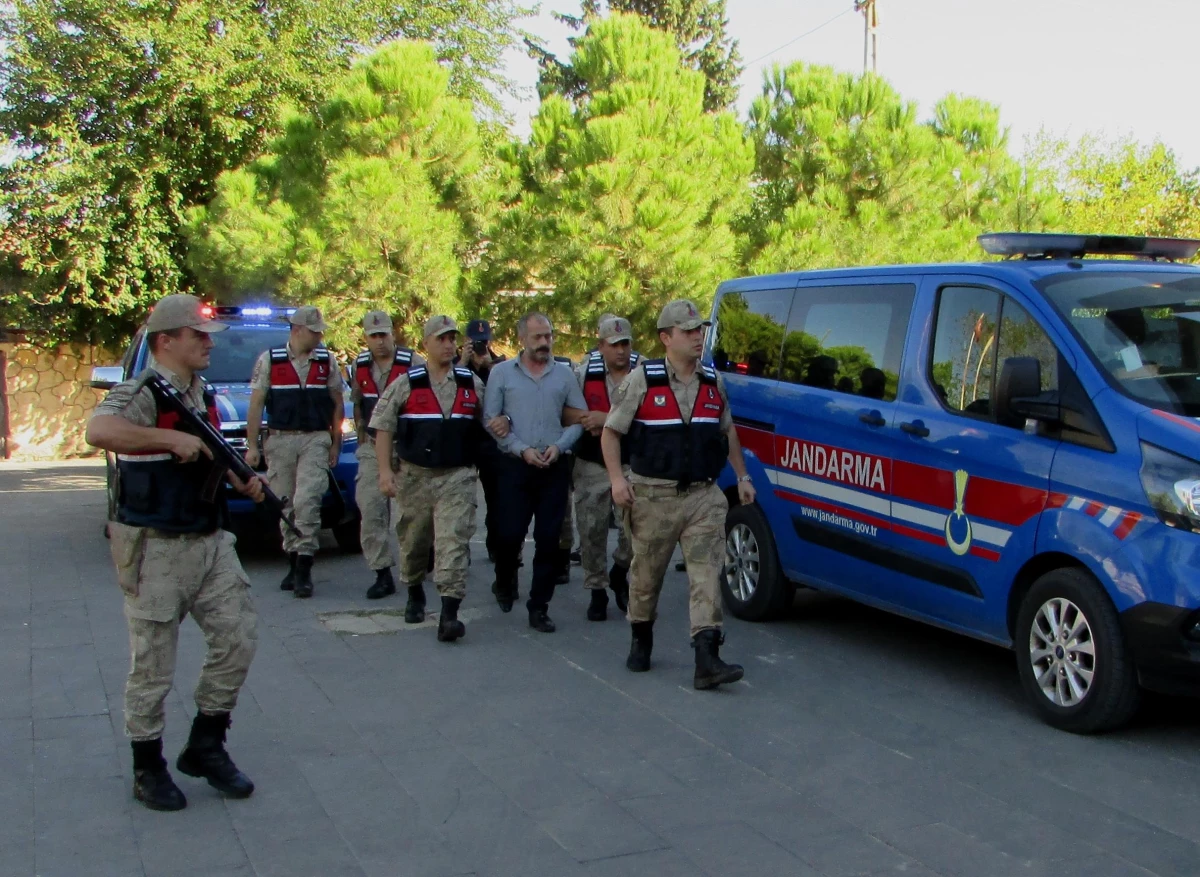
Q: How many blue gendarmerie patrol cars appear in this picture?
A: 2